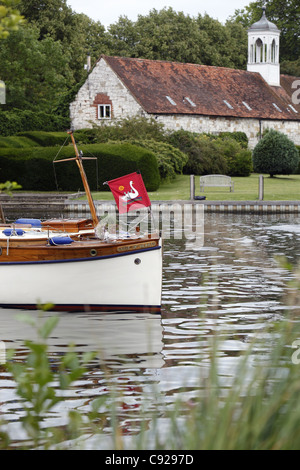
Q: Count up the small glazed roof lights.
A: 6